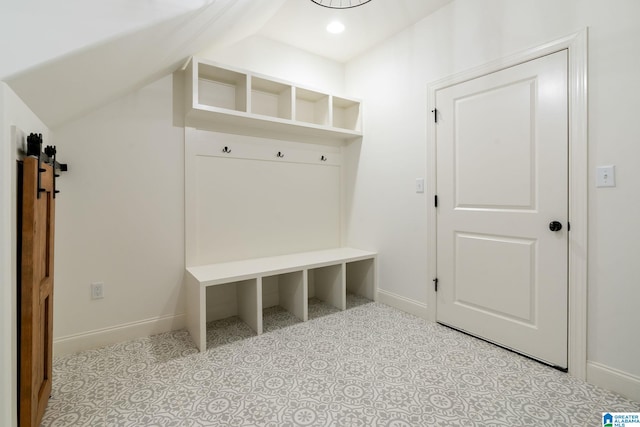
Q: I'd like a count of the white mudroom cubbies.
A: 8